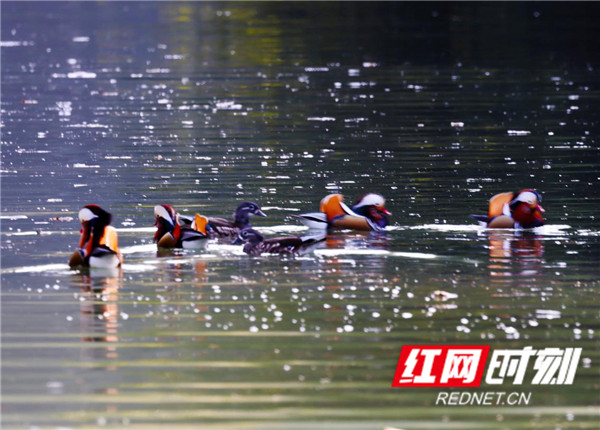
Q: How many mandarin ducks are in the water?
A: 6